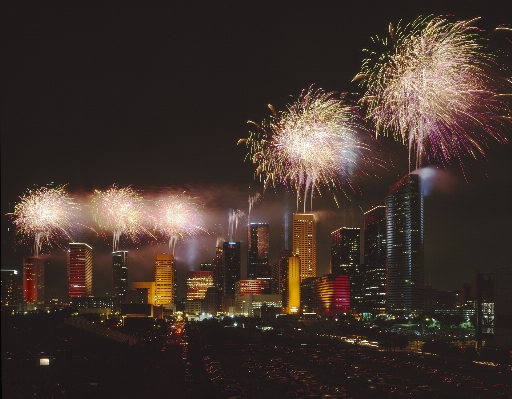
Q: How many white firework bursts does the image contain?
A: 5